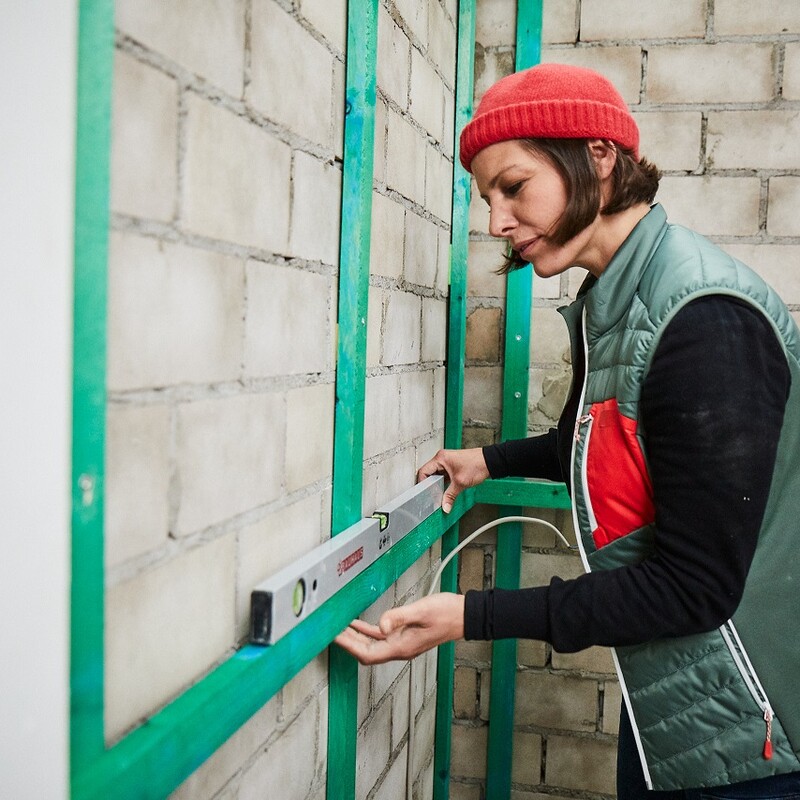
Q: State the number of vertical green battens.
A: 4